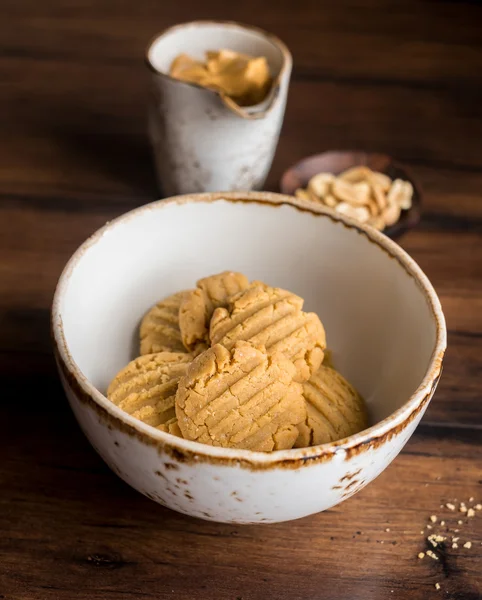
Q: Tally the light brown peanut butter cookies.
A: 6